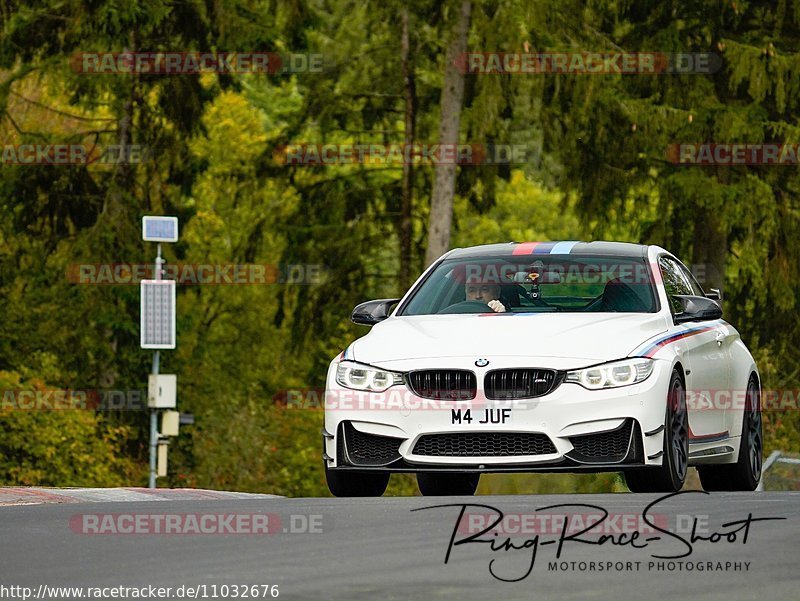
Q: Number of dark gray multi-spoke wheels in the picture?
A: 2